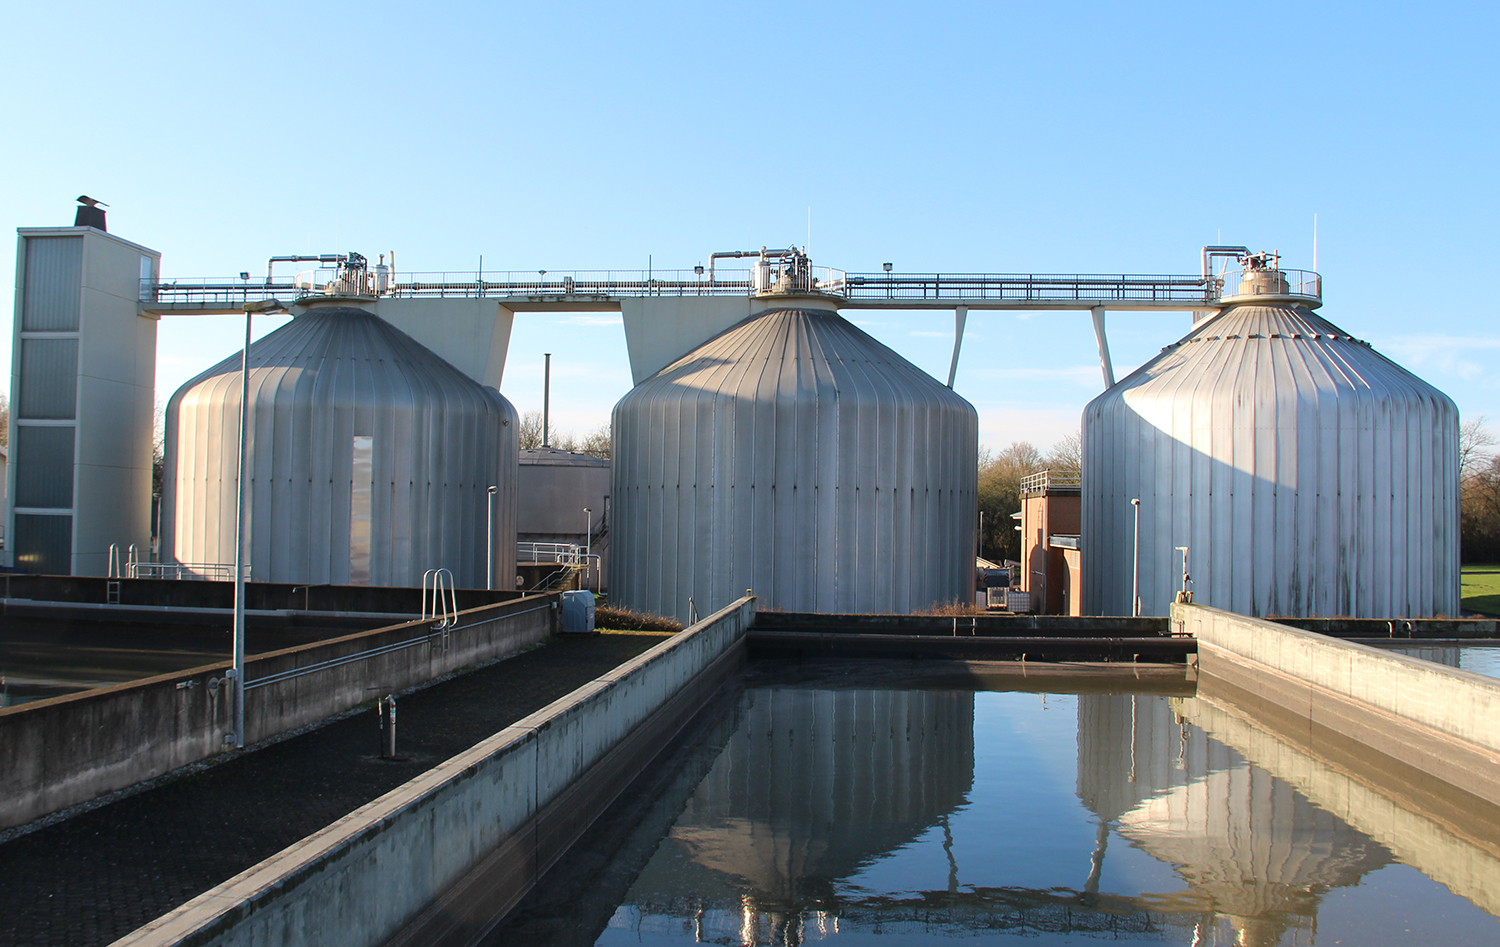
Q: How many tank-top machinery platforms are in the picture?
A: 3